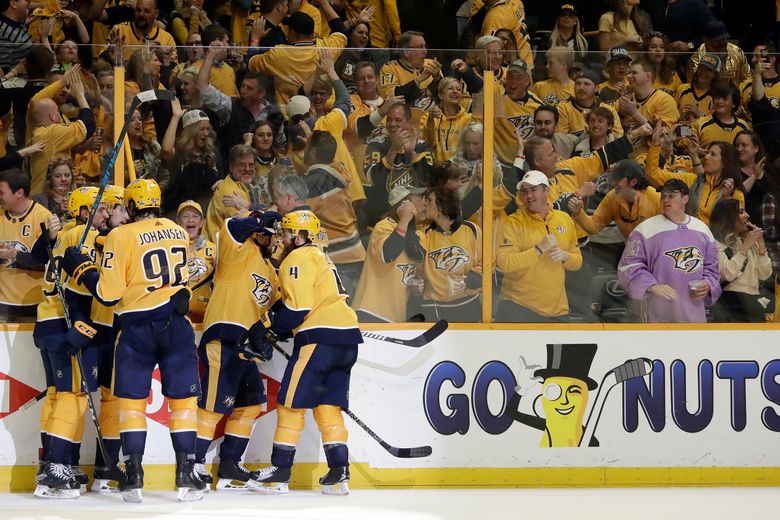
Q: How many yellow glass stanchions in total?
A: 2